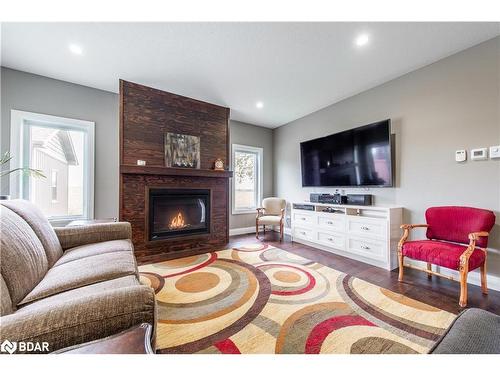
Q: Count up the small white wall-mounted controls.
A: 3